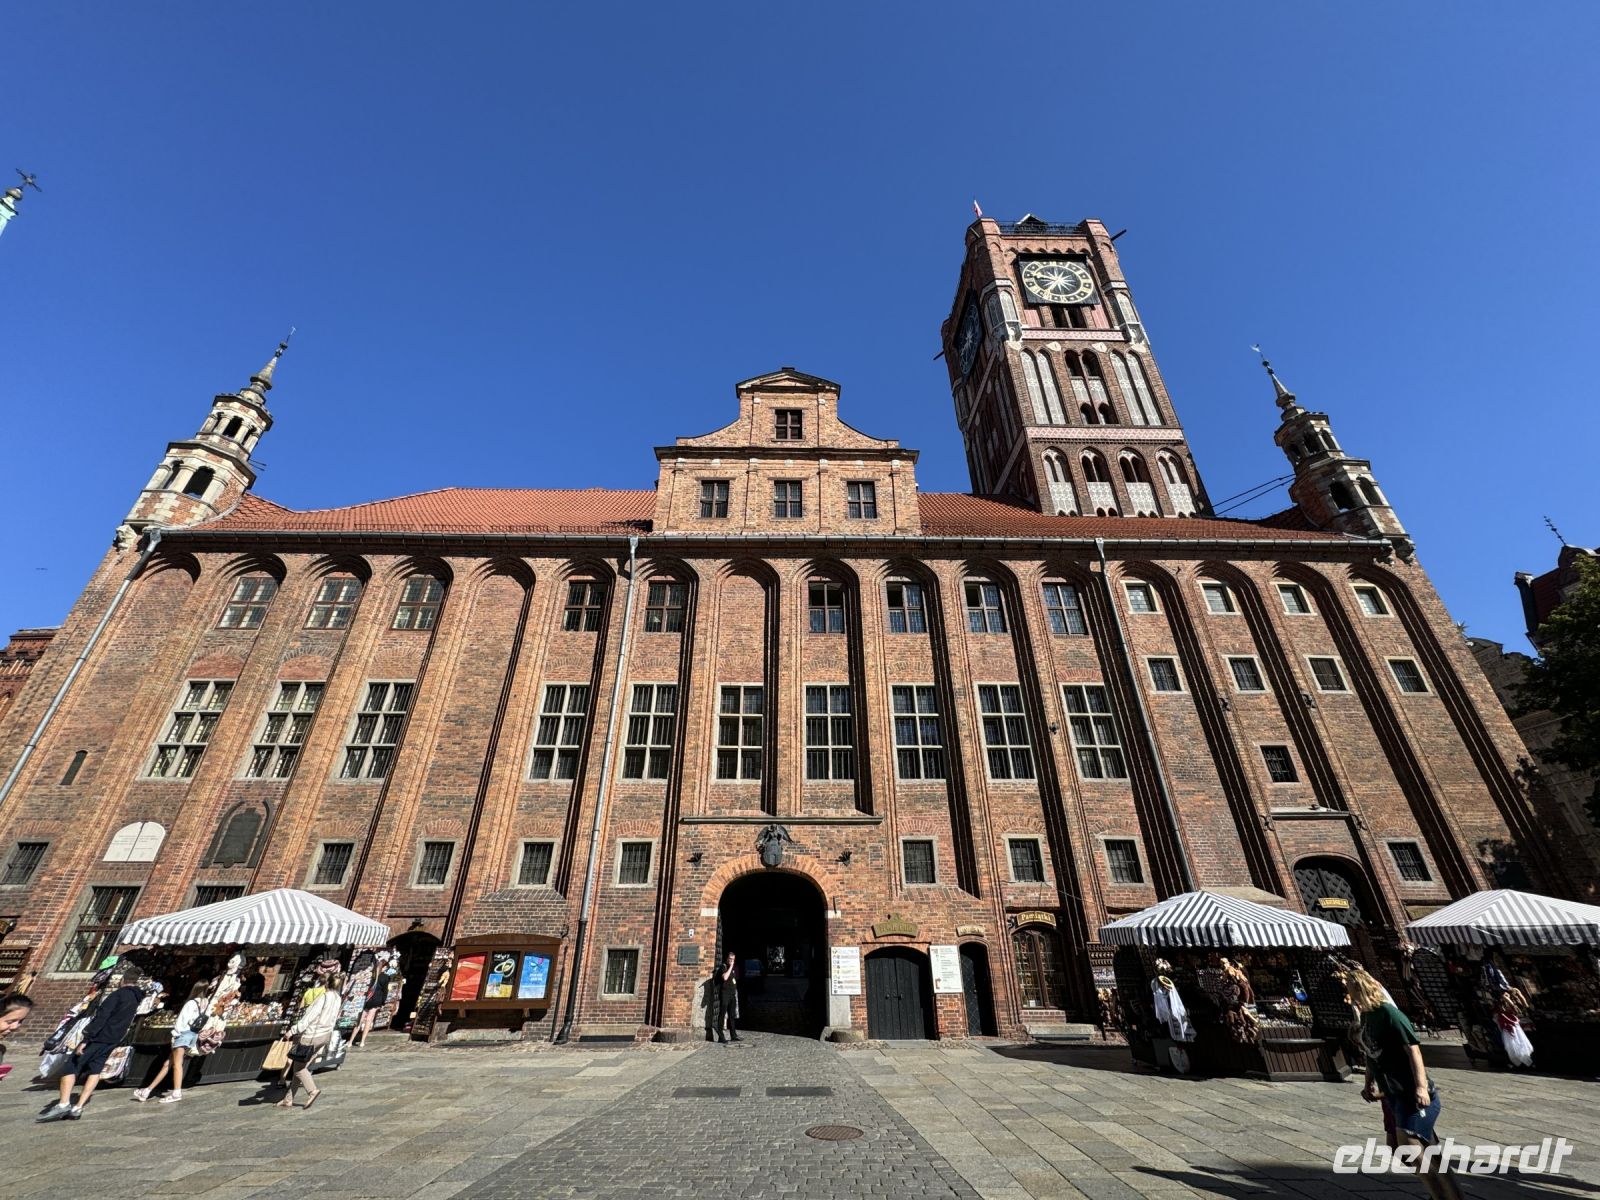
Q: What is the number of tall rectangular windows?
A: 10